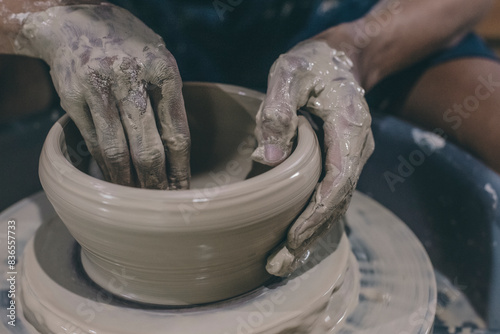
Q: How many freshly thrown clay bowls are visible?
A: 1